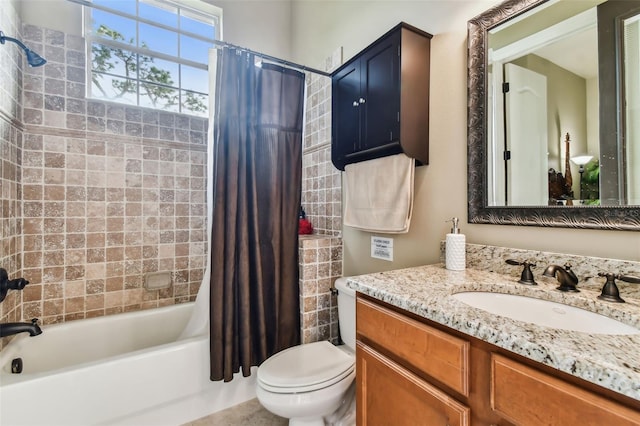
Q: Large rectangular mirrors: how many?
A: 1